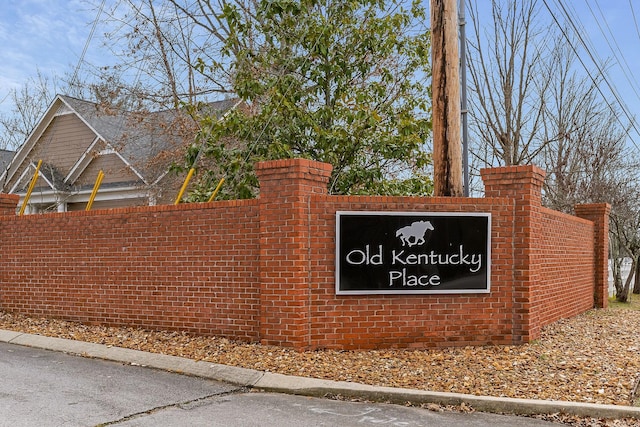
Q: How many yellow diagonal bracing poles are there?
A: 4